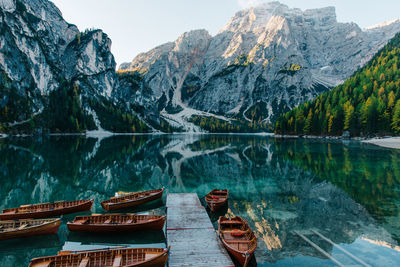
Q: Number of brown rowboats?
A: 7